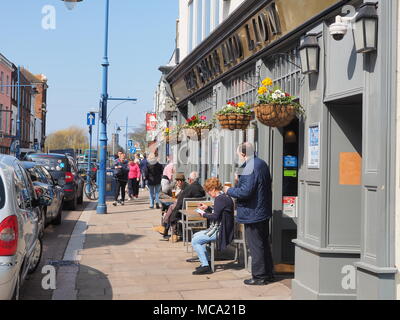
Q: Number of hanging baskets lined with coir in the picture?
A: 4